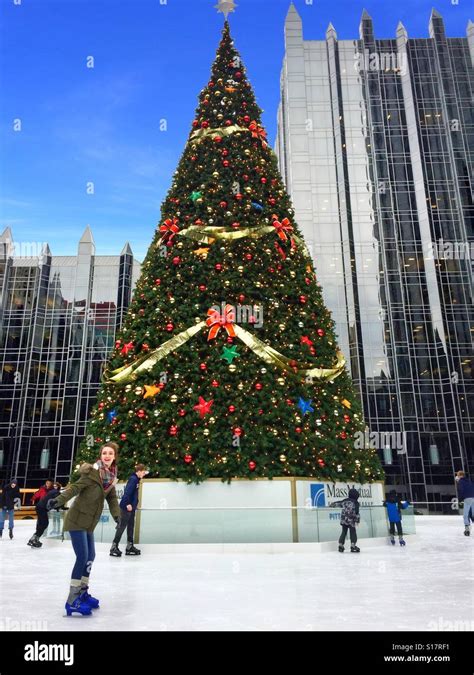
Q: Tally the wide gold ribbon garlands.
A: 3